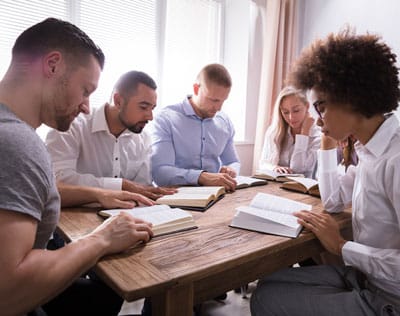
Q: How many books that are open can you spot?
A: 6